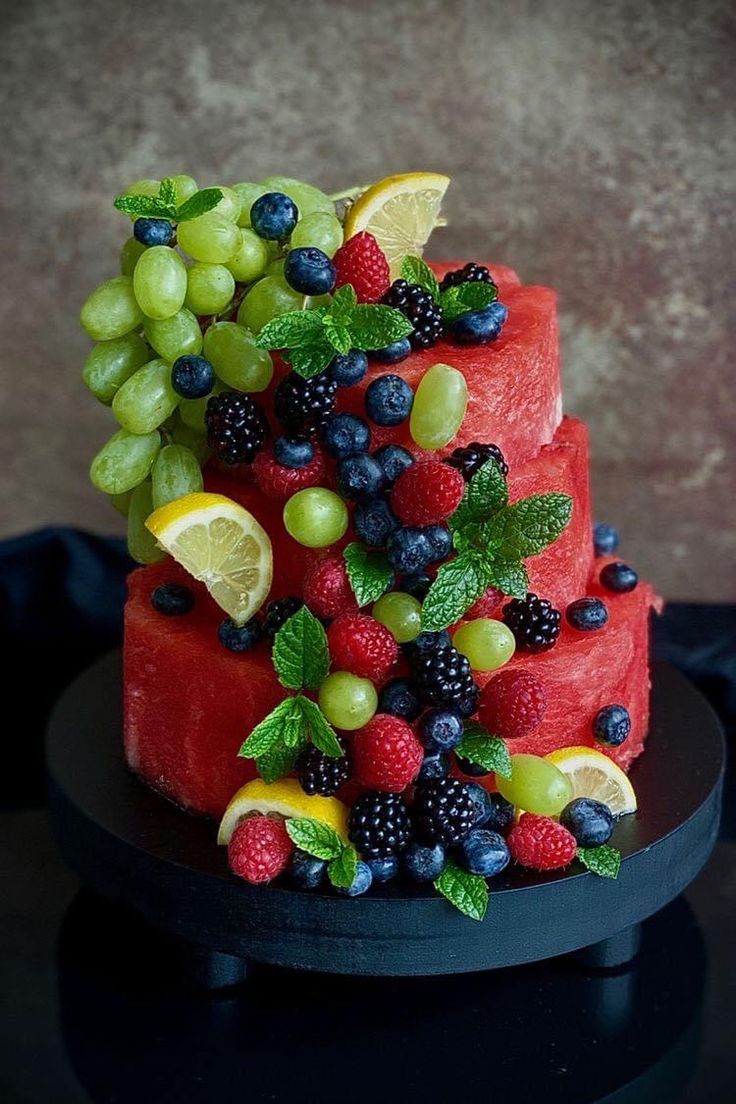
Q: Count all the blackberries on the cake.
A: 11